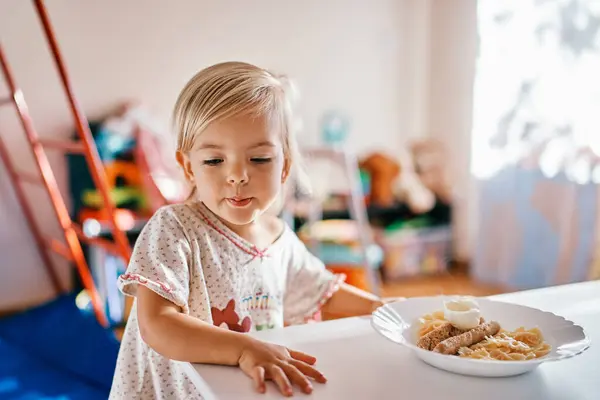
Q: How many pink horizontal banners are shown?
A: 0